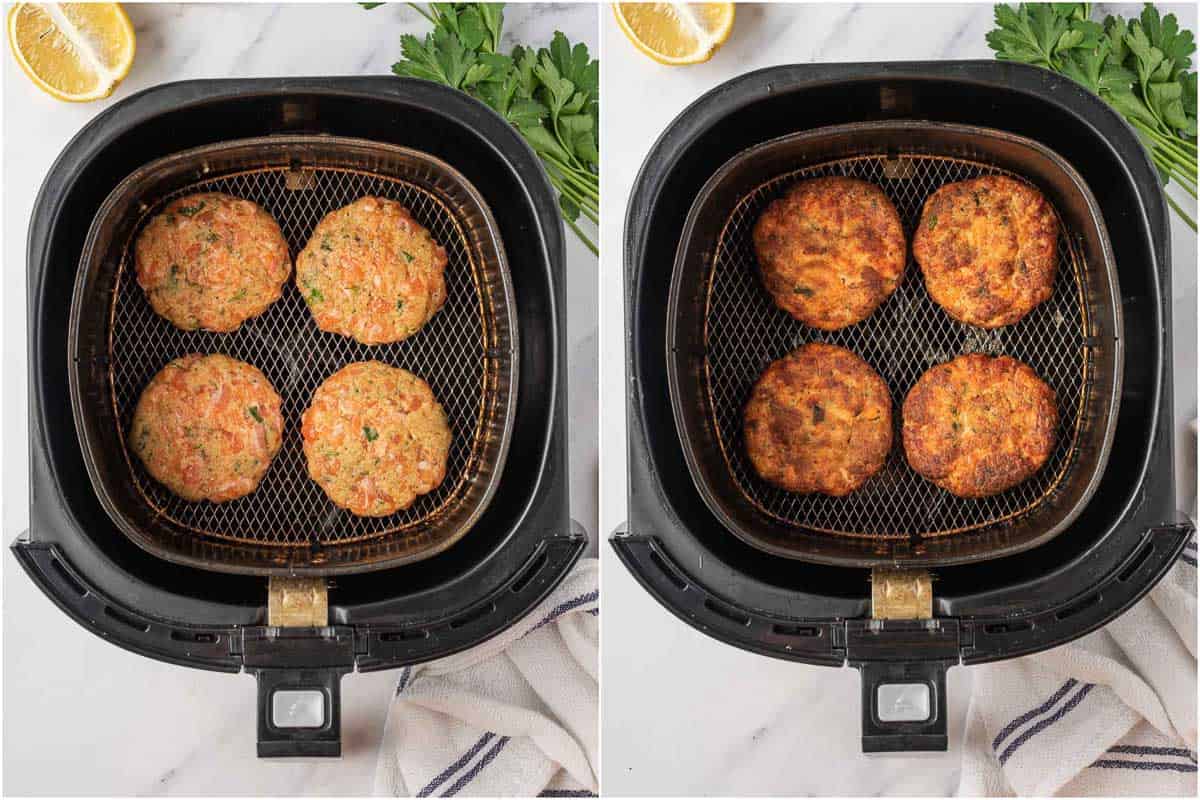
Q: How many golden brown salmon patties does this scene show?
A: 4